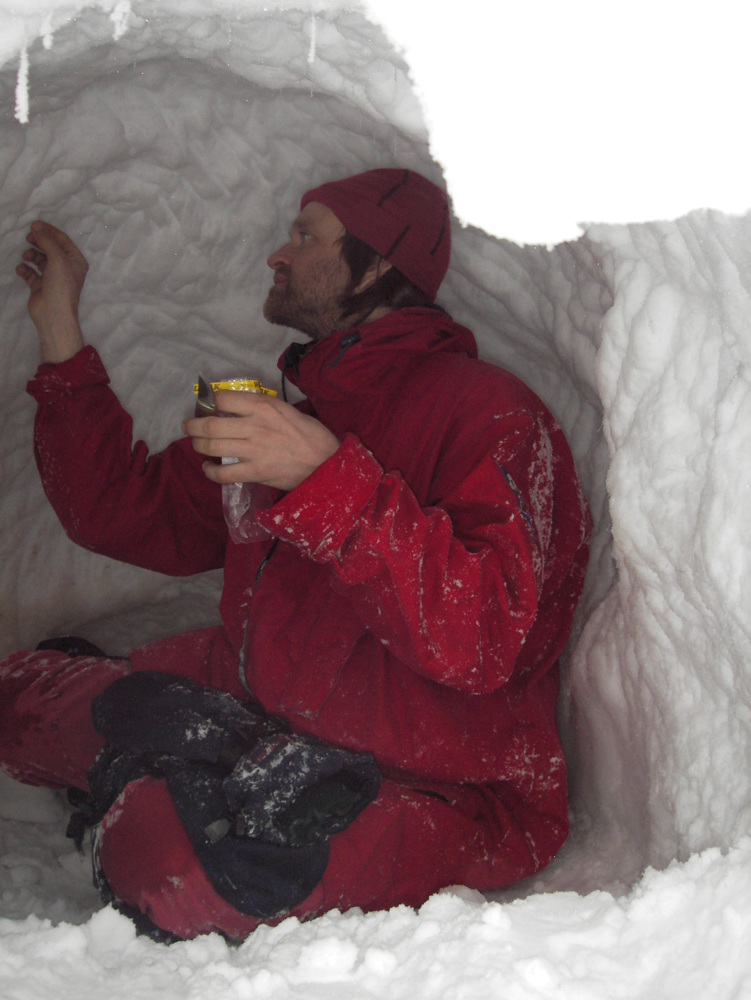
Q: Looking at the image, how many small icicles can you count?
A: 4